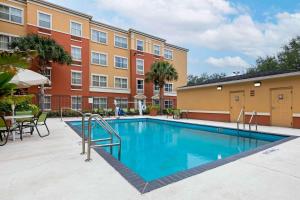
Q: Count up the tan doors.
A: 2